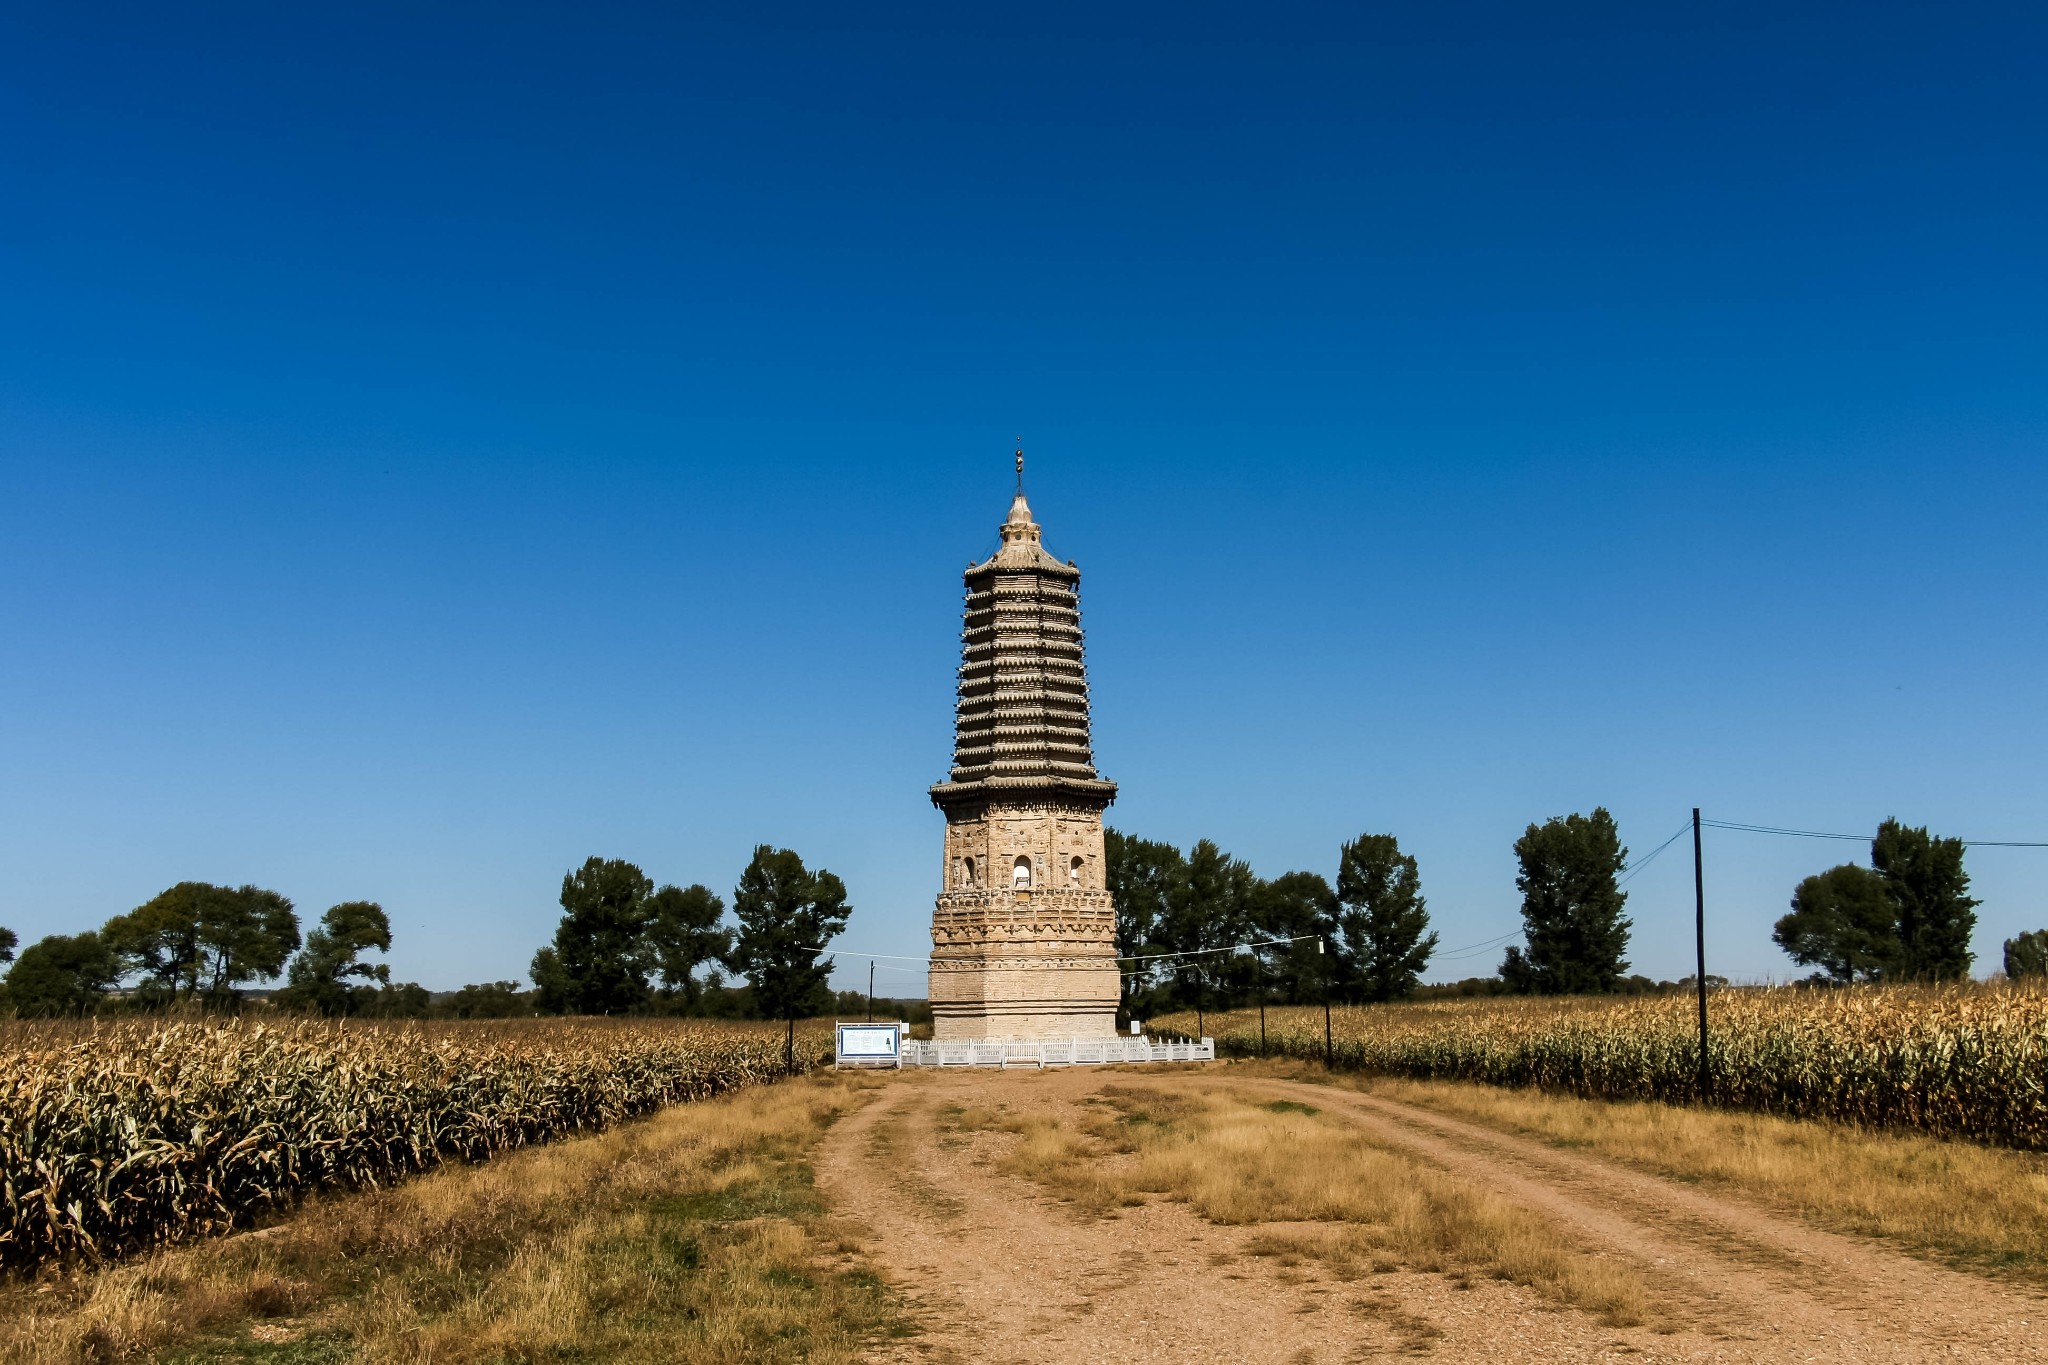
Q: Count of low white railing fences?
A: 1